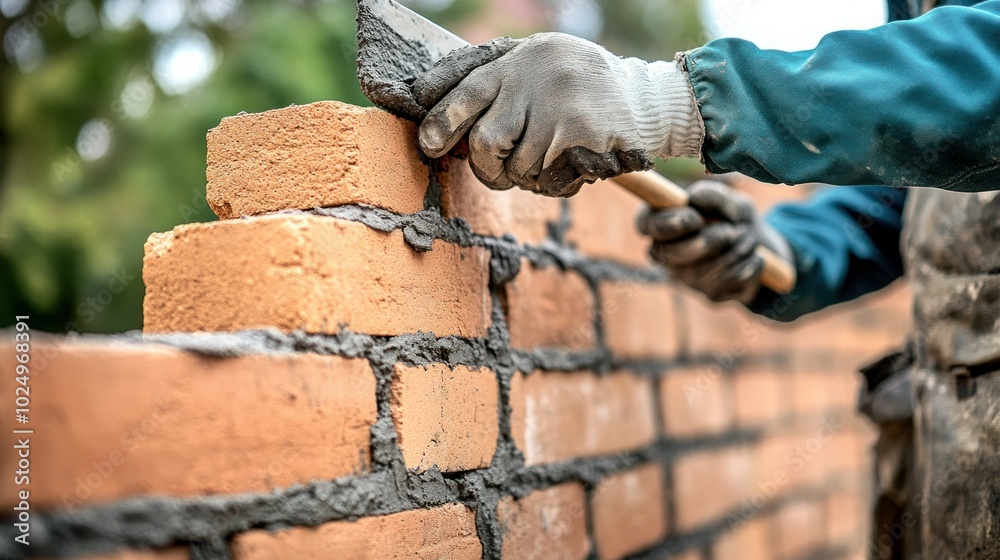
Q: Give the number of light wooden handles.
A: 1